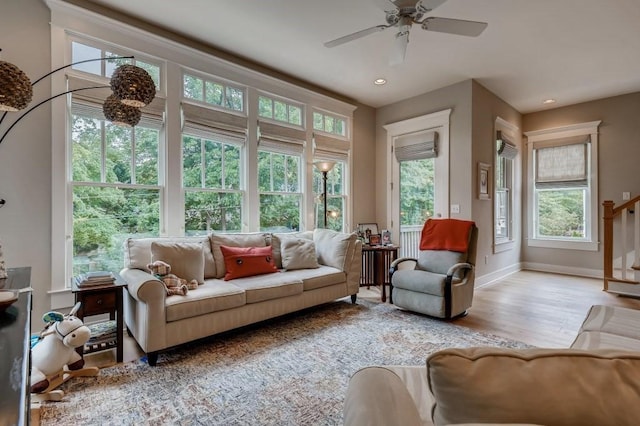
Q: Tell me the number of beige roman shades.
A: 7